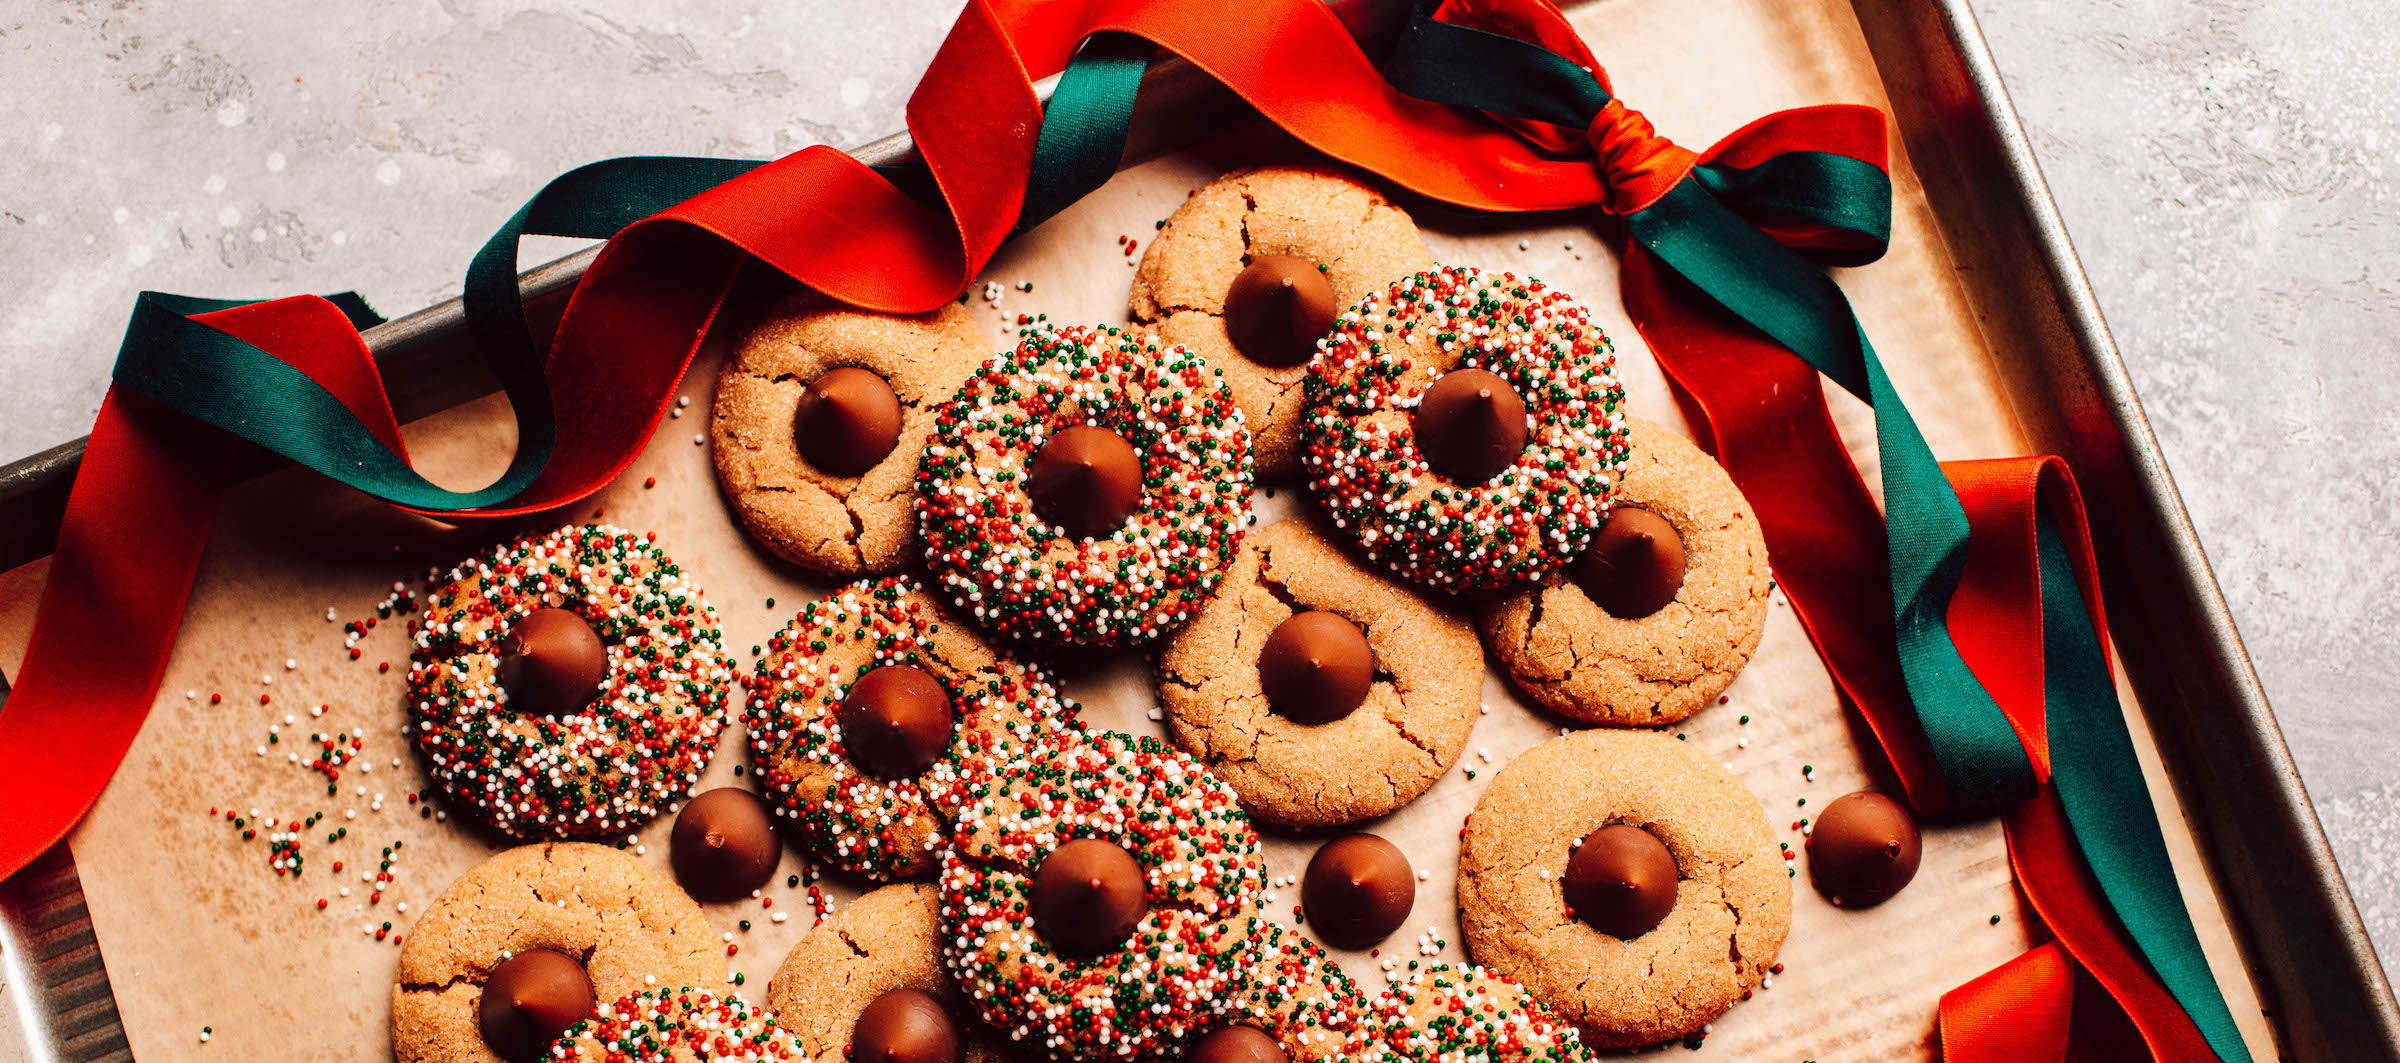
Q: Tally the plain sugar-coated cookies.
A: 7